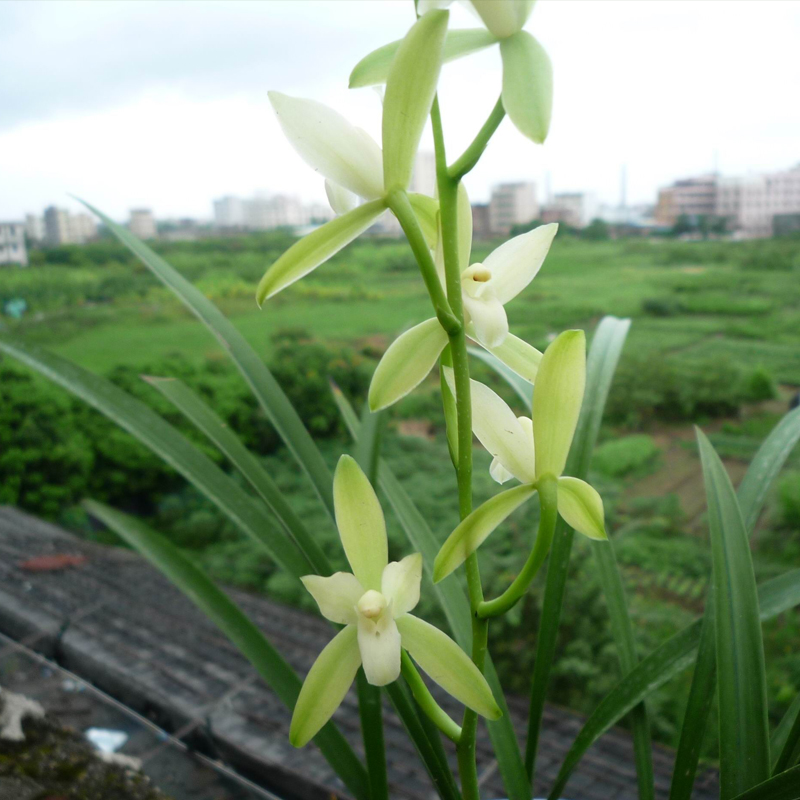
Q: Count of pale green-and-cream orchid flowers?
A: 5